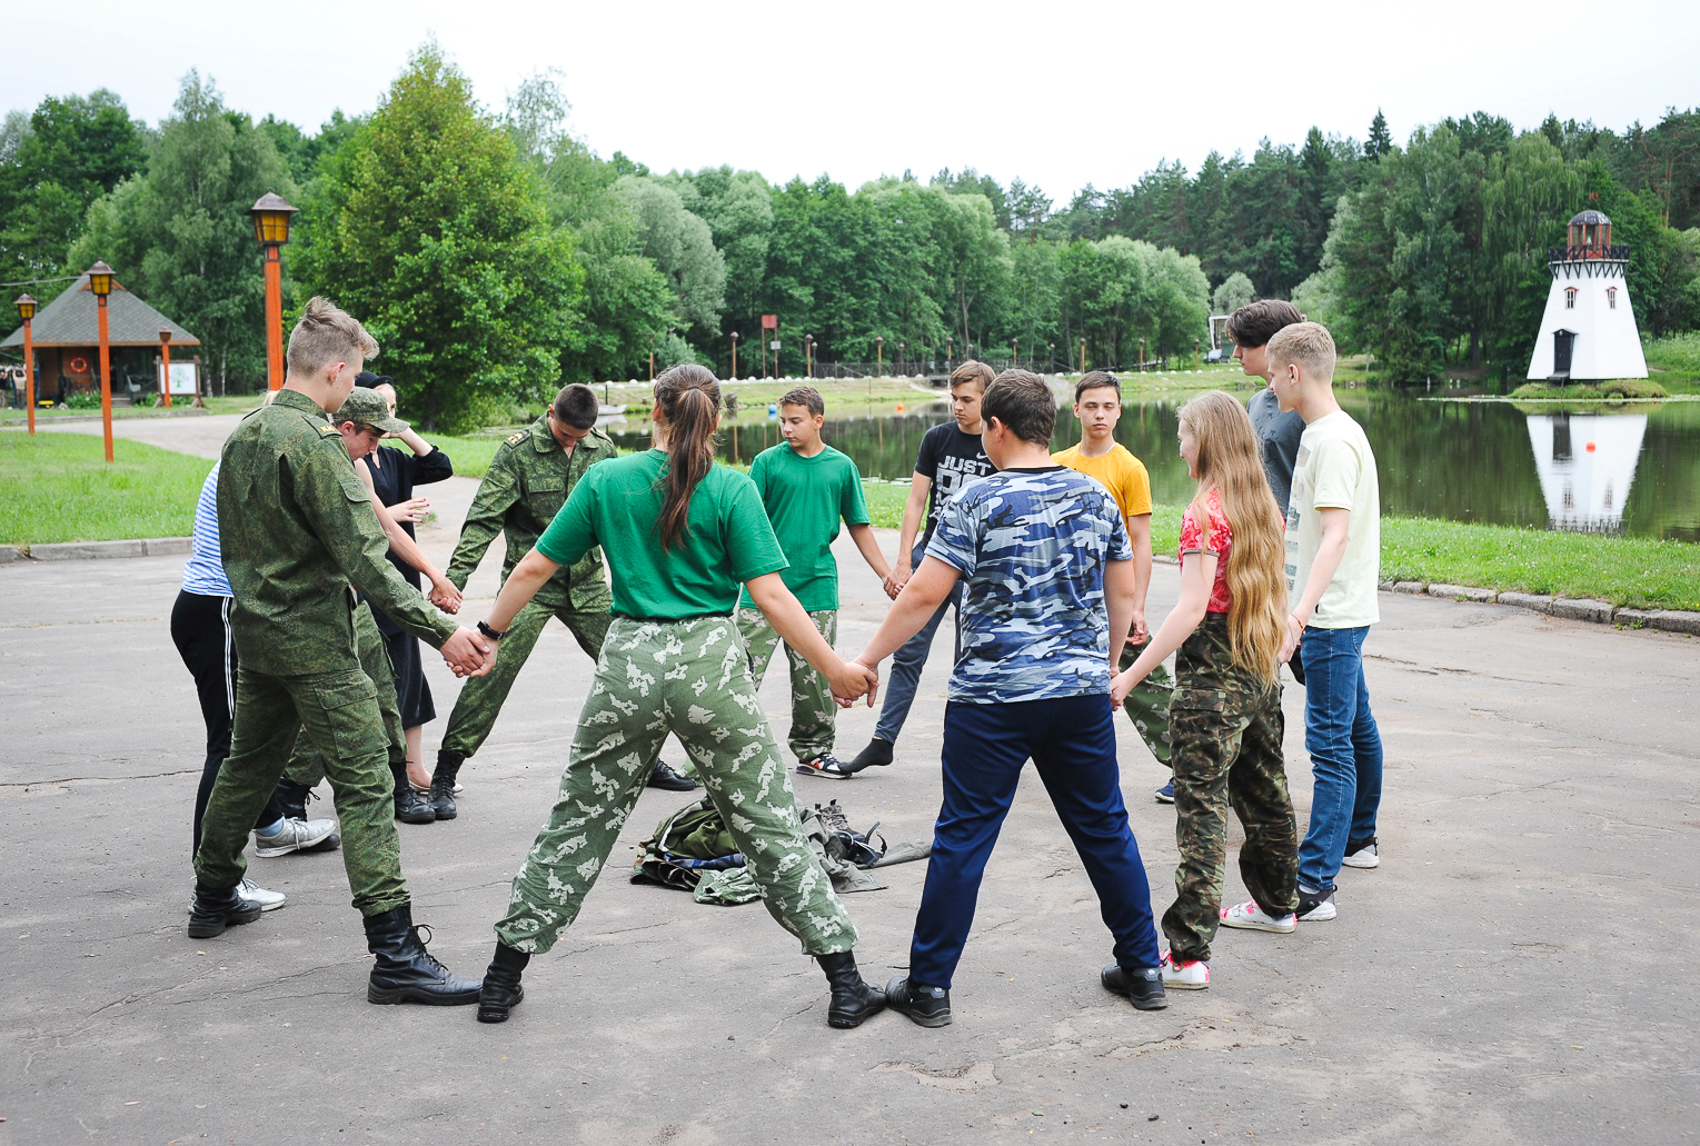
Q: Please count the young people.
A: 13